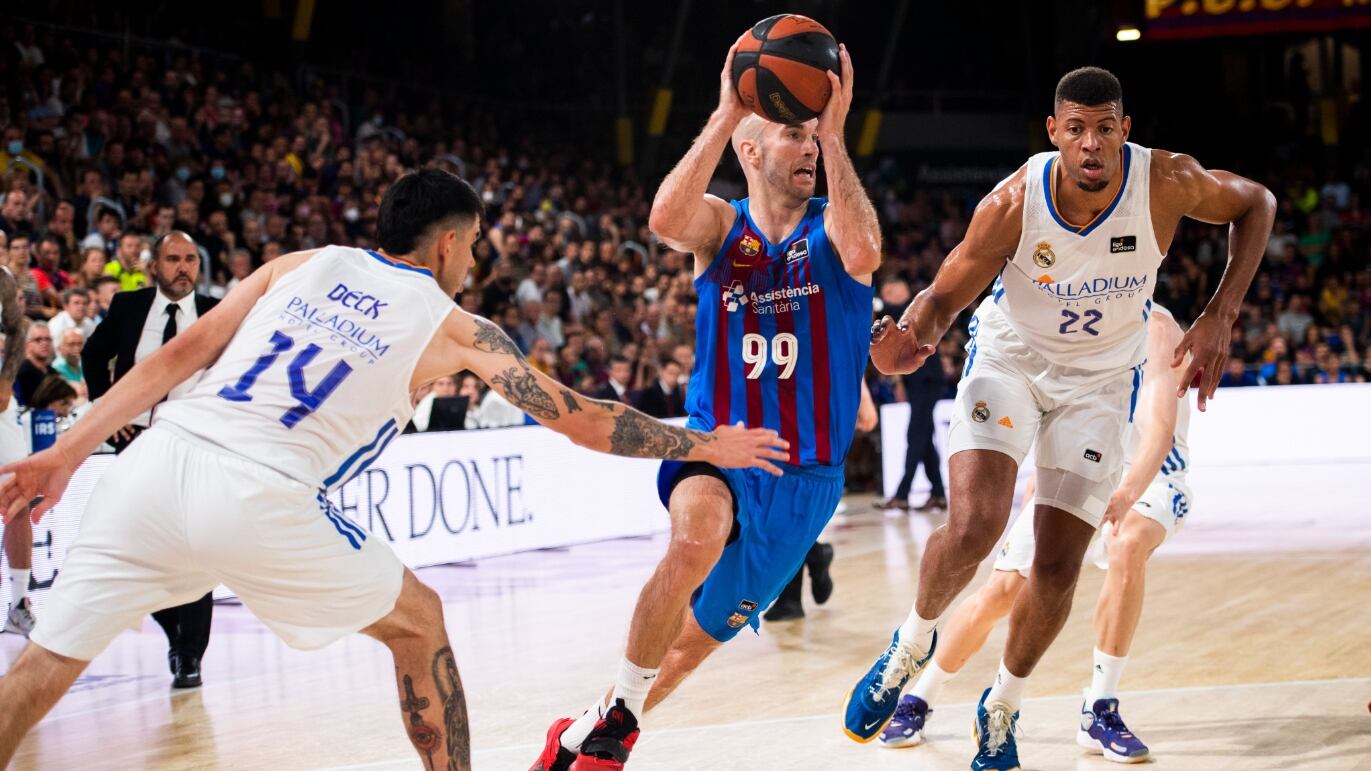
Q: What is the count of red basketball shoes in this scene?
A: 2